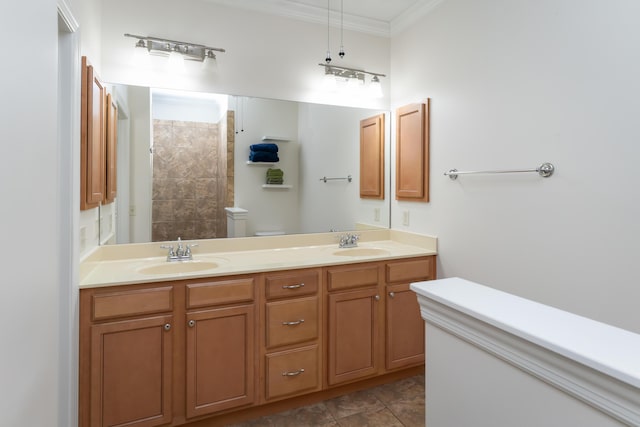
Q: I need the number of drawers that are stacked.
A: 3